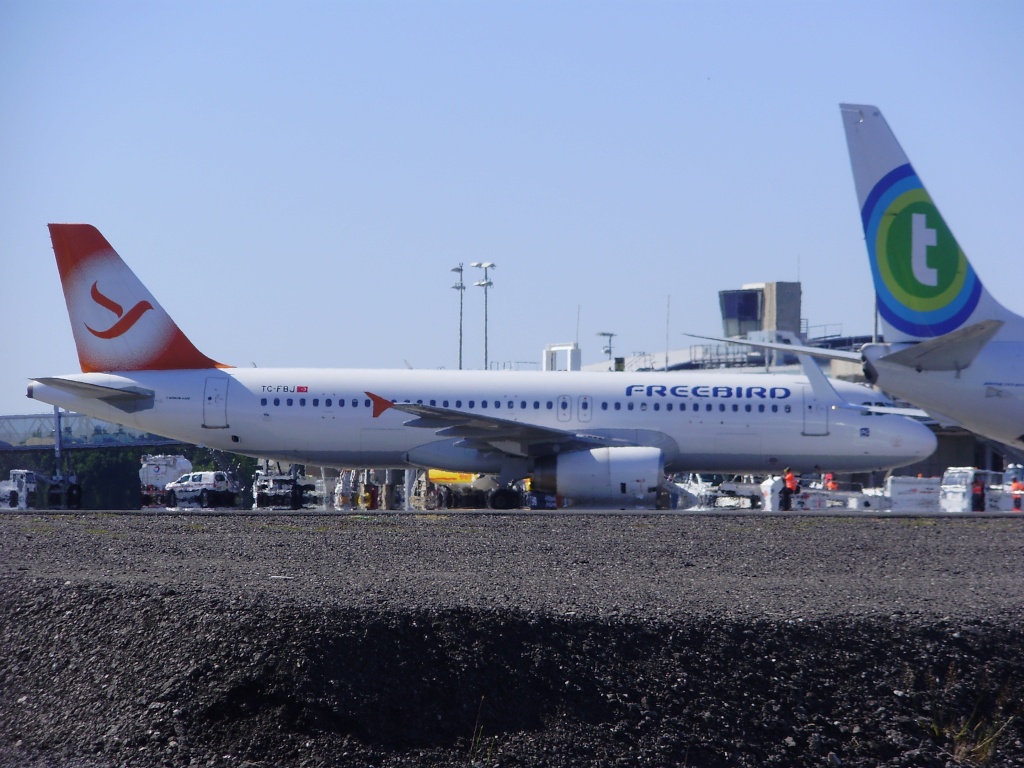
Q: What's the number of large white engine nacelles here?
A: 1